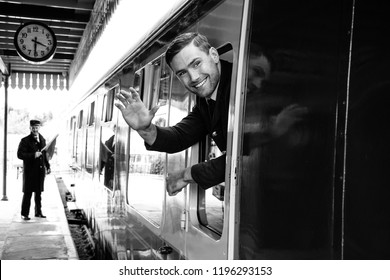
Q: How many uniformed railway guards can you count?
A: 1